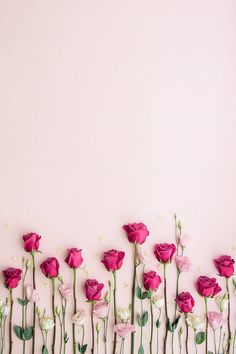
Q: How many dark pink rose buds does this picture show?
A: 12